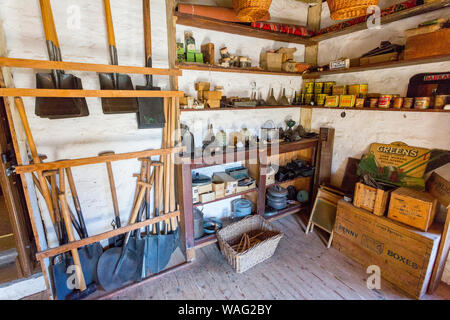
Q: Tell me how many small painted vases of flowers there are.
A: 0